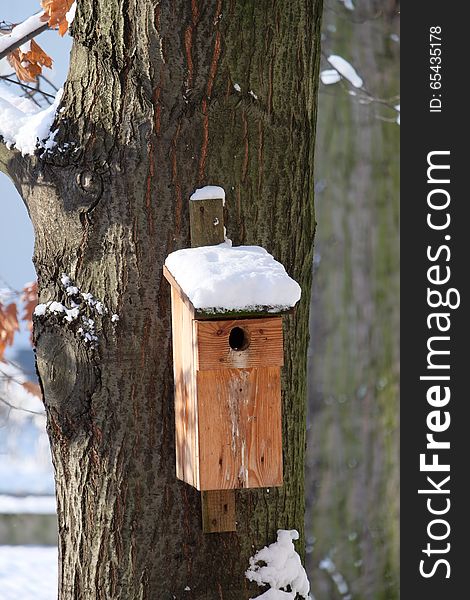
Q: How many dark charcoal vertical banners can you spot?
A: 1